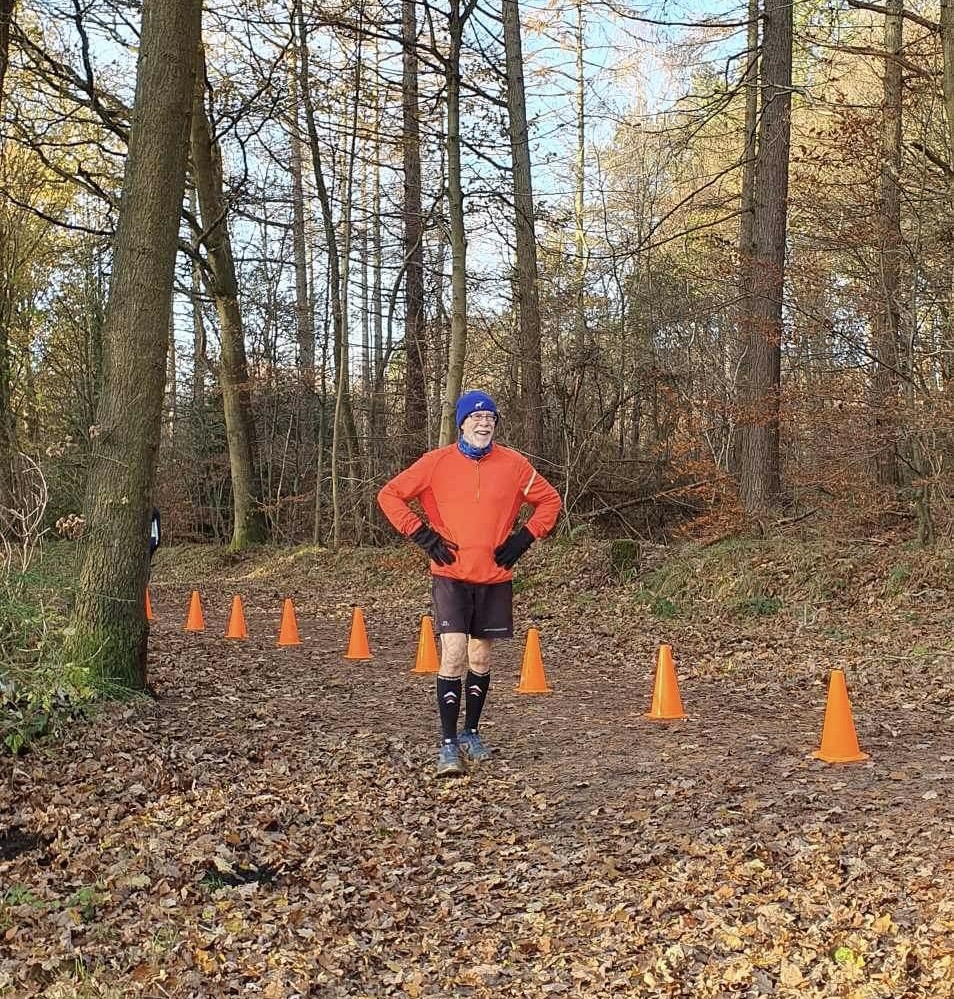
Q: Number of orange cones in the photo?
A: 9